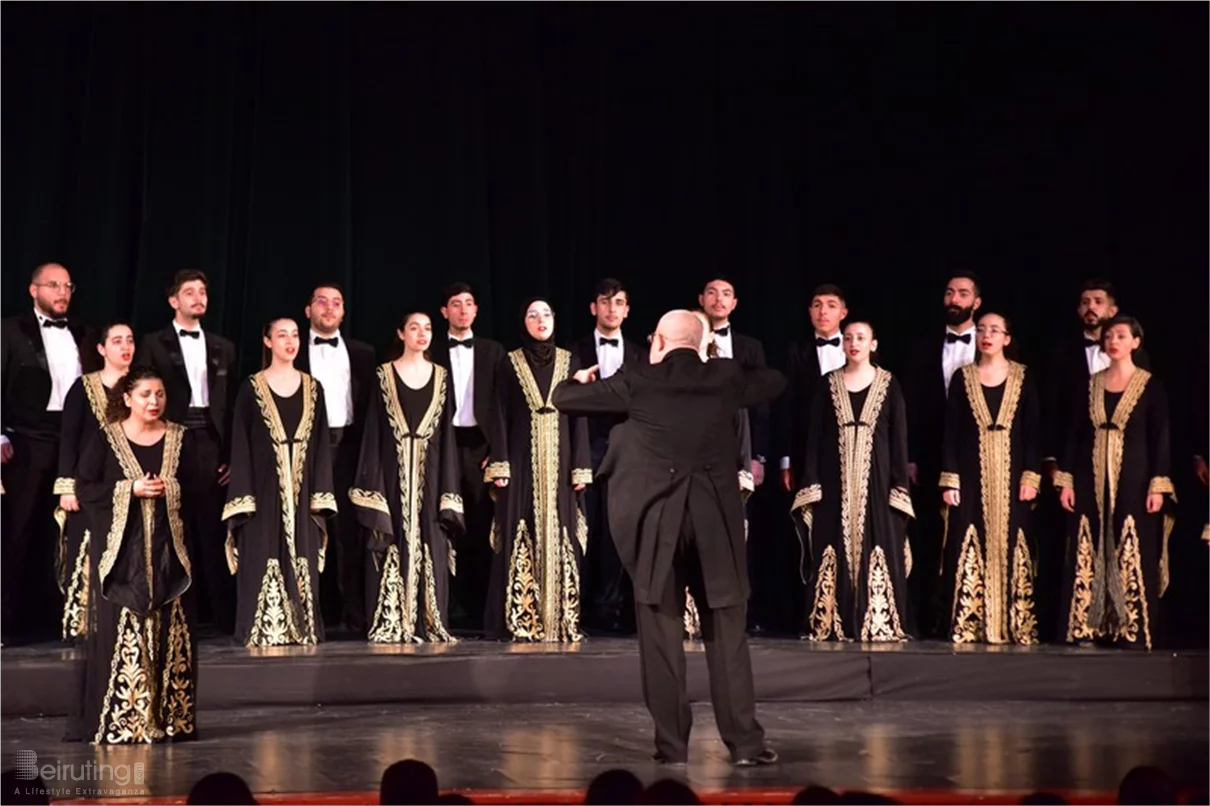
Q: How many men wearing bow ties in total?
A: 9